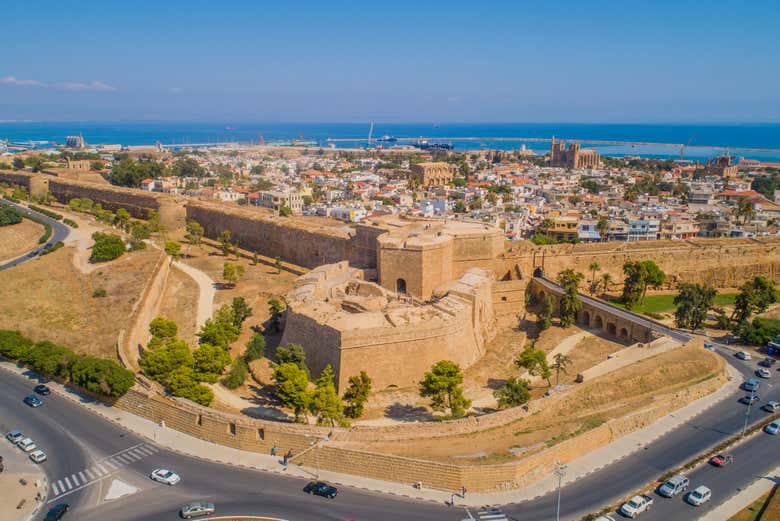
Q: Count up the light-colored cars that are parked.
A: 3